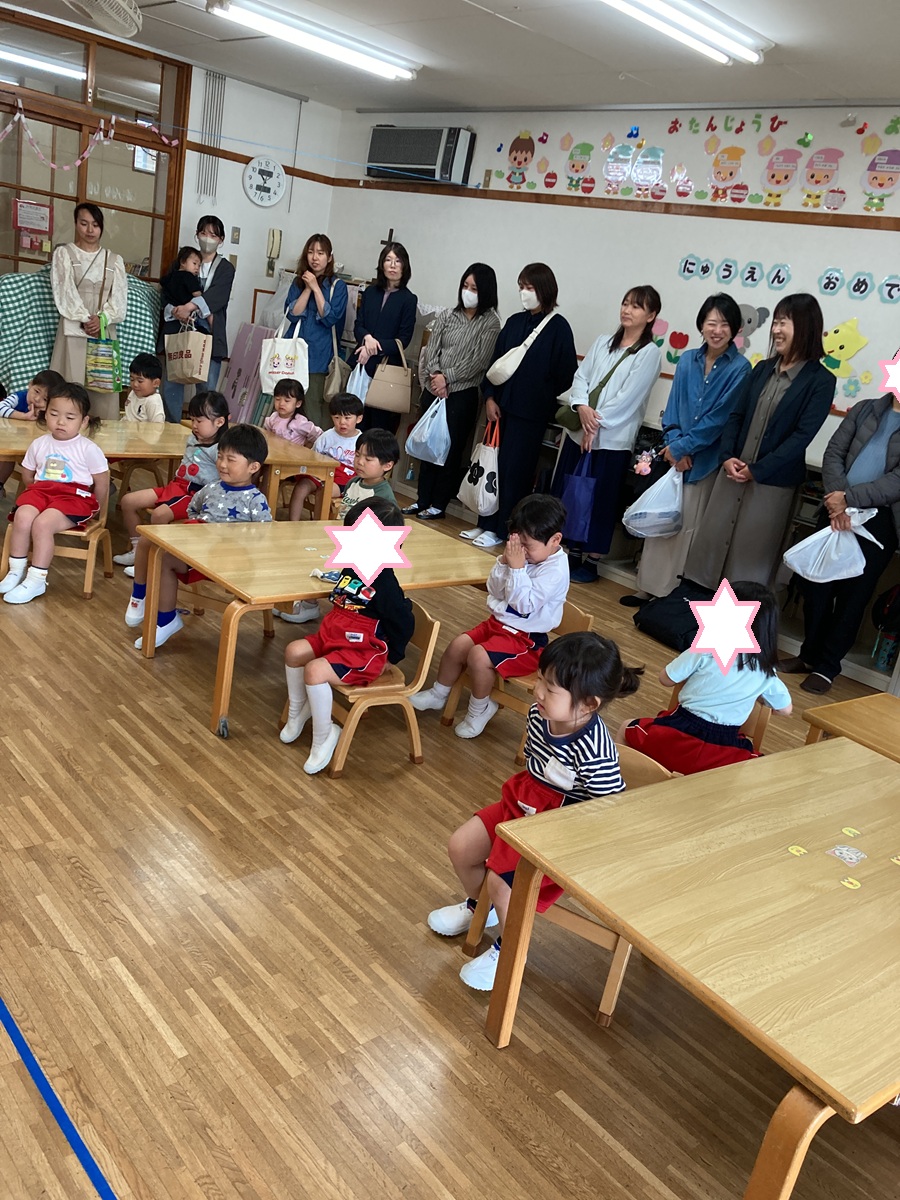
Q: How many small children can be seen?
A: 13